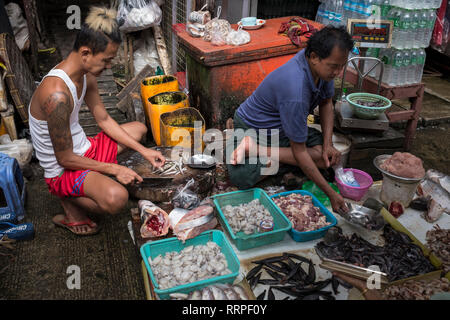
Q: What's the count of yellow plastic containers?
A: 3